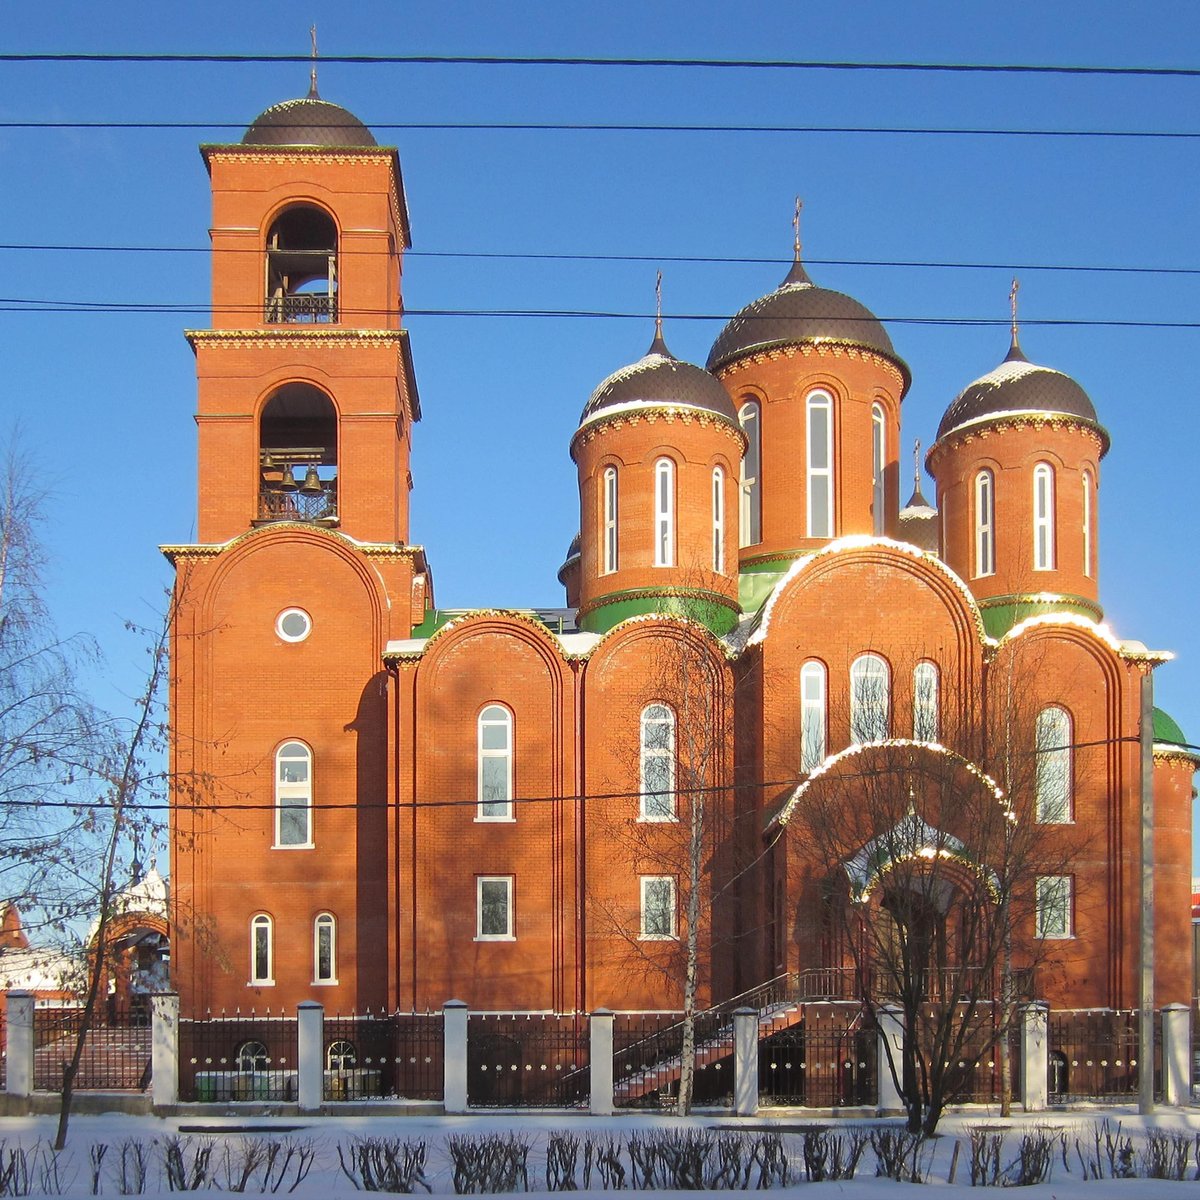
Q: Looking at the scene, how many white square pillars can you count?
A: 9